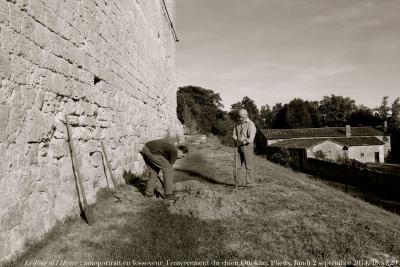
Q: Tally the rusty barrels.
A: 0